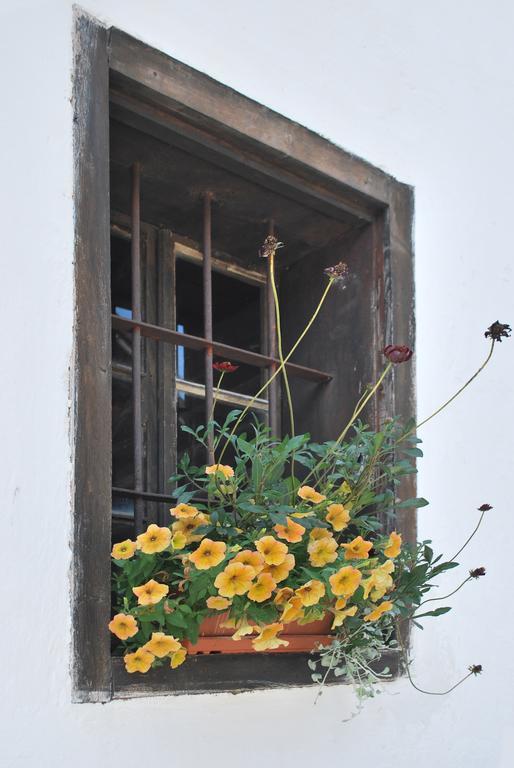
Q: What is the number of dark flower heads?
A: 8